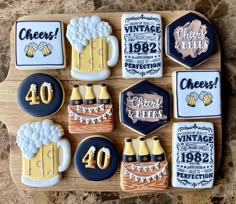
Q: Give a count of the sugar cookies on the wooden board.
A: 12